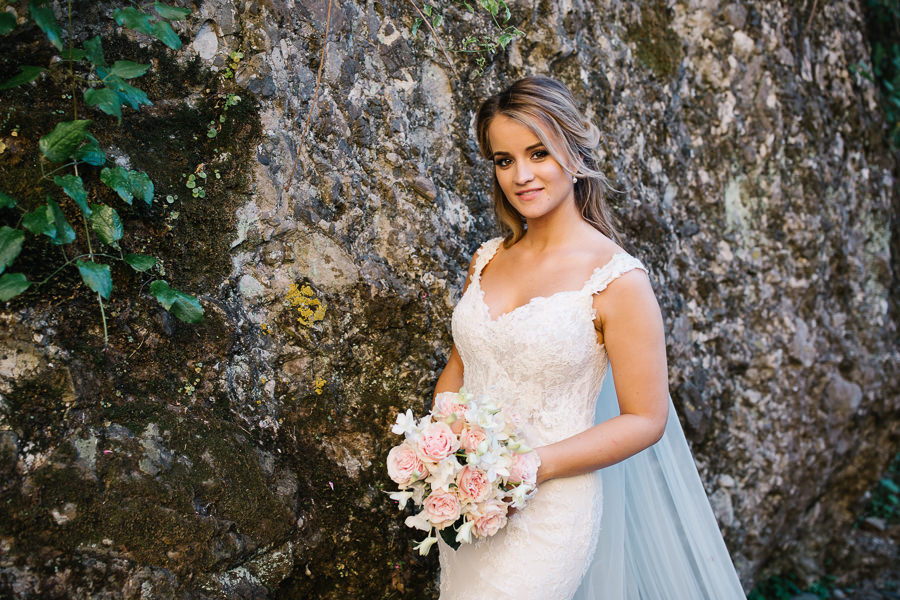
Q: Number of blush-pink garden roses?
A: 8